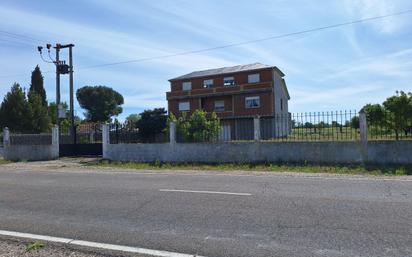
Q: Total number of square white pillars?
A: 6